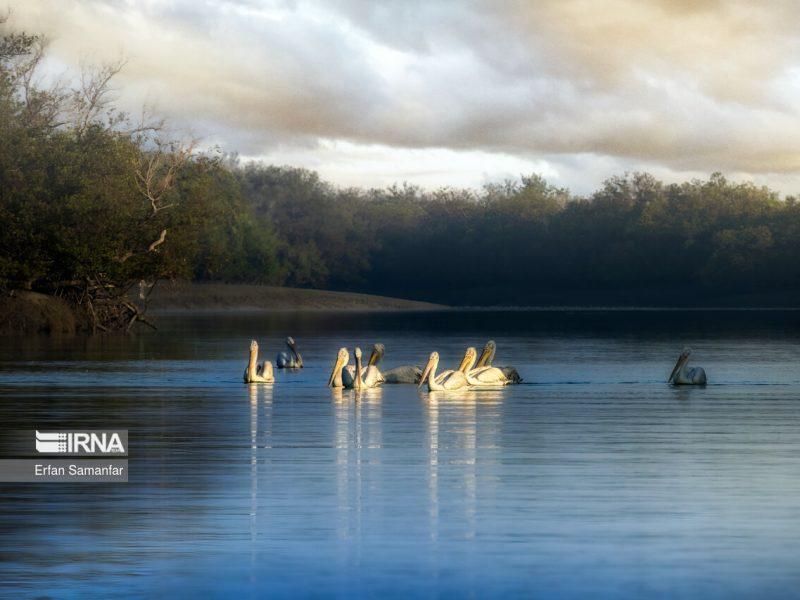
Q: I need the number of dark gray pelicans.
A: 4